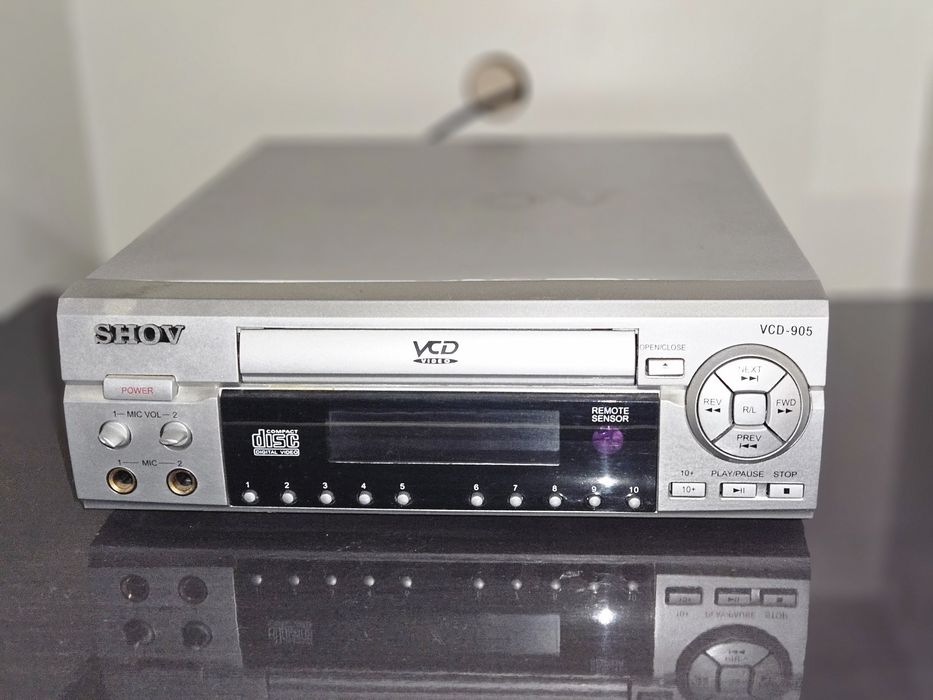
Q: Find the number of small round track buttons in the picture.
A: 10